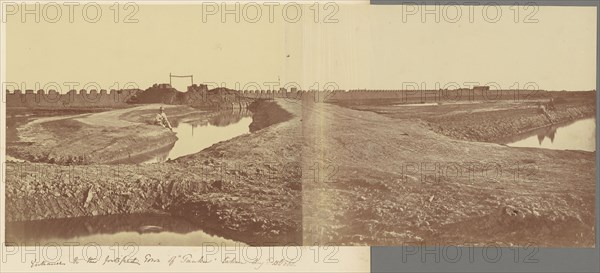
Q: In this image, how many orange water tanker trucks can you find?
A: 0